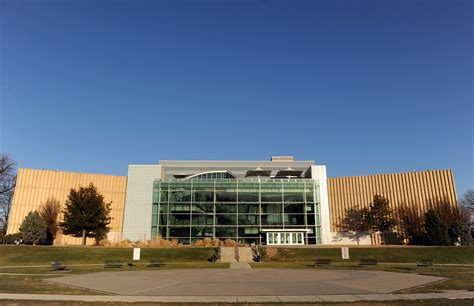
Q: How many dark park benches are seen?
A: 6